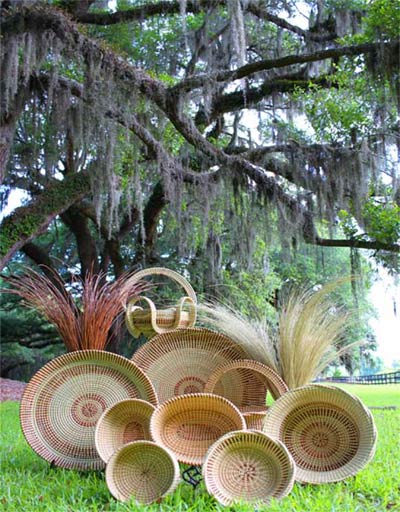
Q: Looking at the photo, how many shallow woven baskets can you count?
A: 7